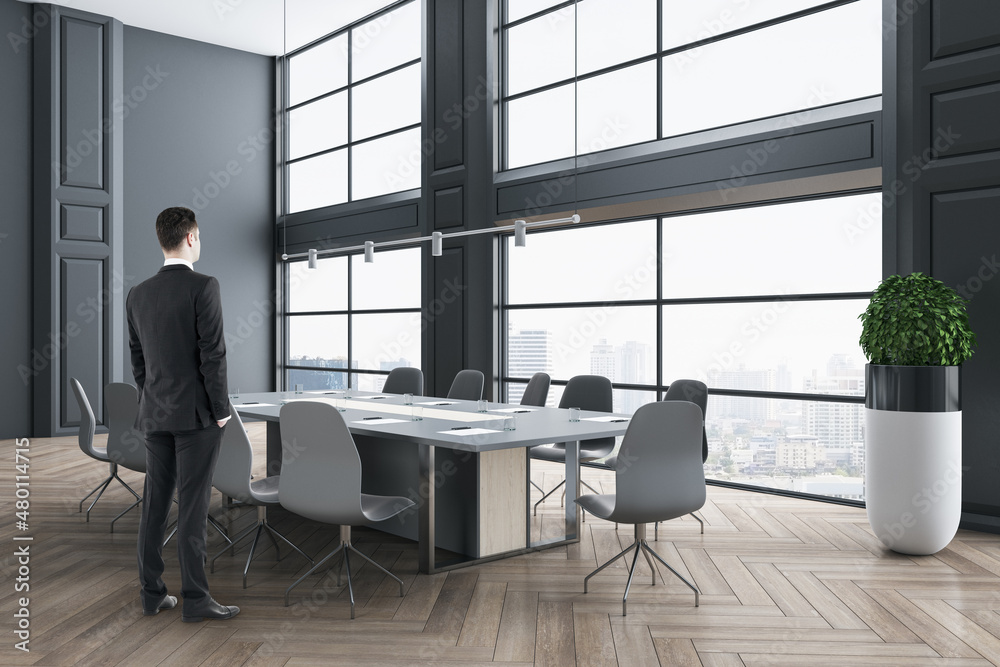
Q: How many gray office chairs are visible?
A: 10